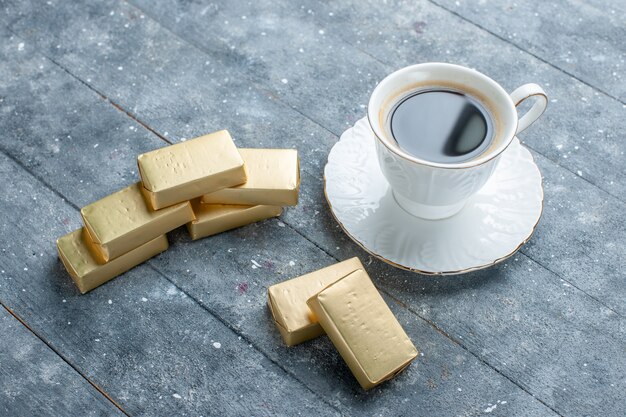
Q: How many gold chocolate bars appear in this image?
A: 7